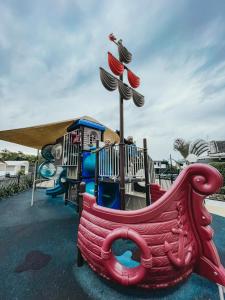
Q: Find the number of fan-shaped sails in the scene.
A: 6